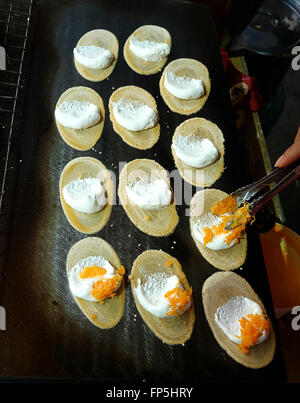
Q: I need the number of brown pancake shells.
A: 12